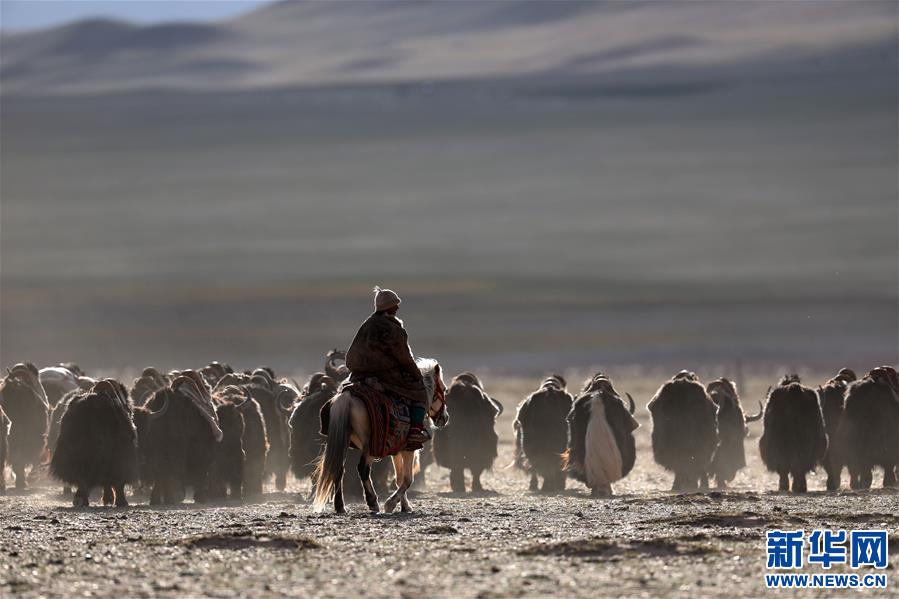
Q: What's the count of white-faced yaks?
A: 0